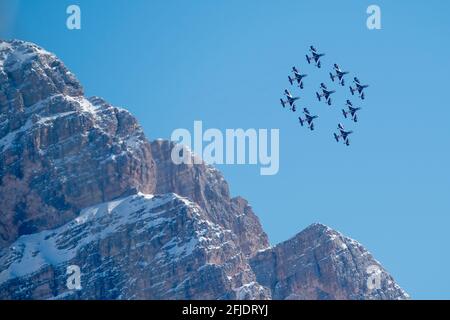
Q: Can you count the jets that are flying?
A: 9